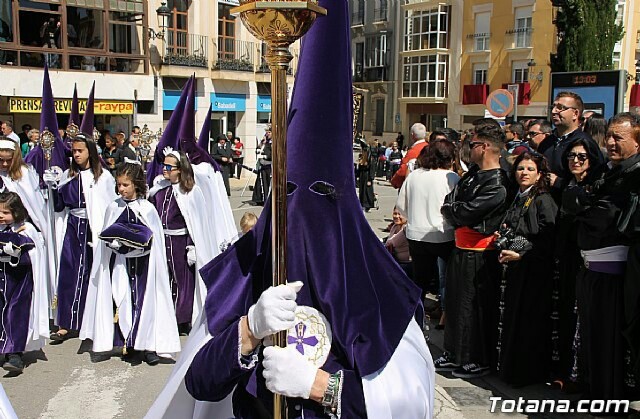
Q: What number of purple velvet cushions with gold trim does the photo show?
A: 2